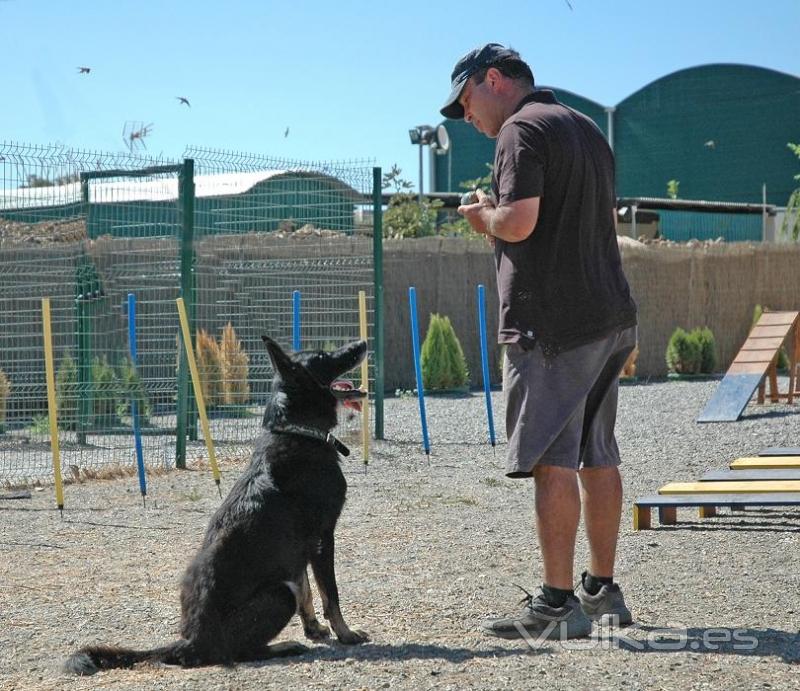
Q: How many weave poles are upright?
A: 7